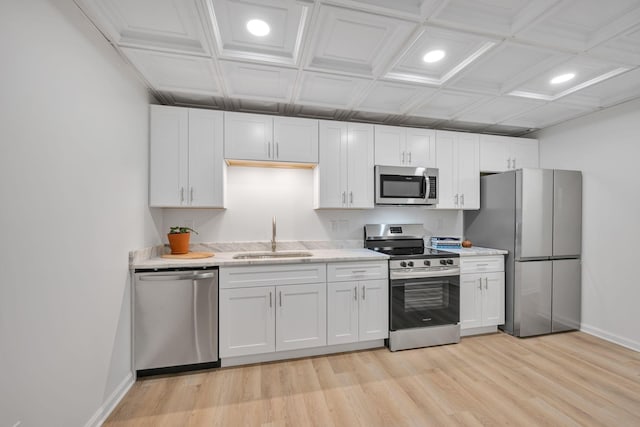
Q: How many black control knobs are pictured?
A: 5